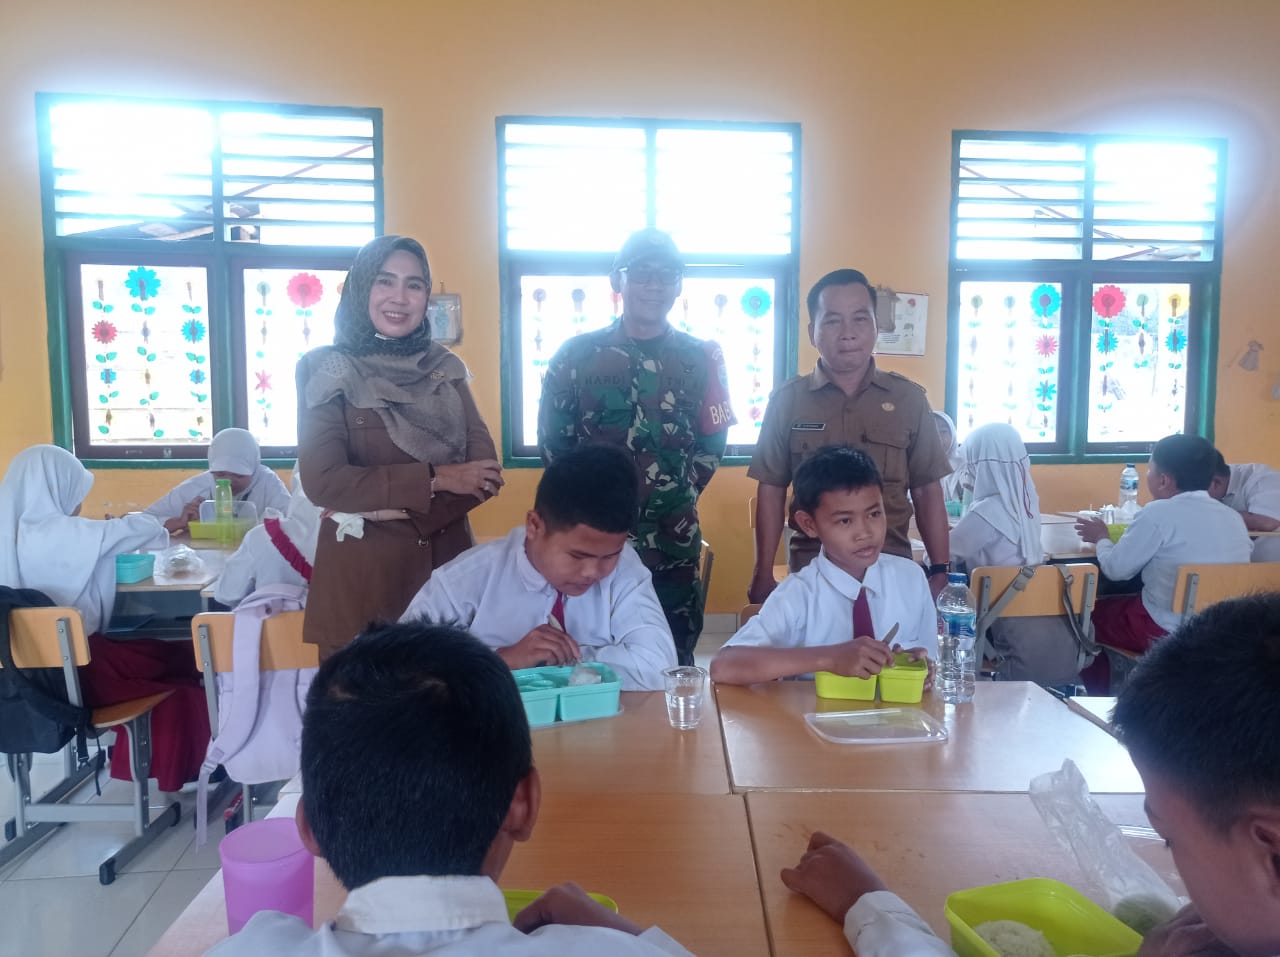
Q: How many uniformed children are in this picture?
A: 11